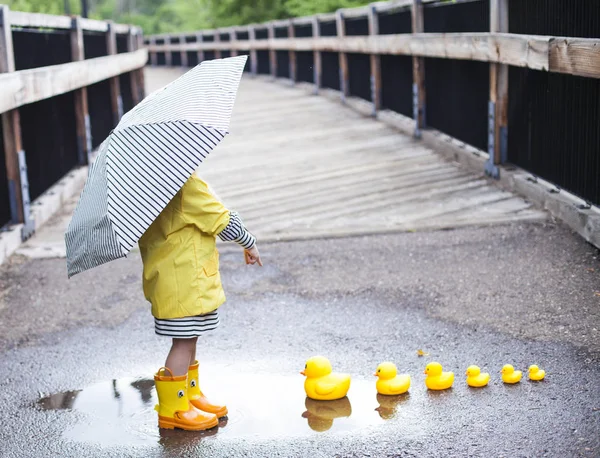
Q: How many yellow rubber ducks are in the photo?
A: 6